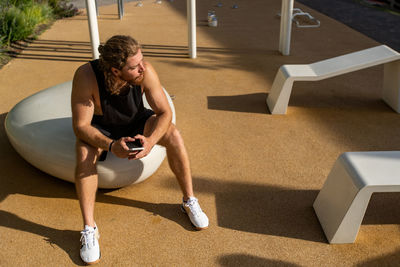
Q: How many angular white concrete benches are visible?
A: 2